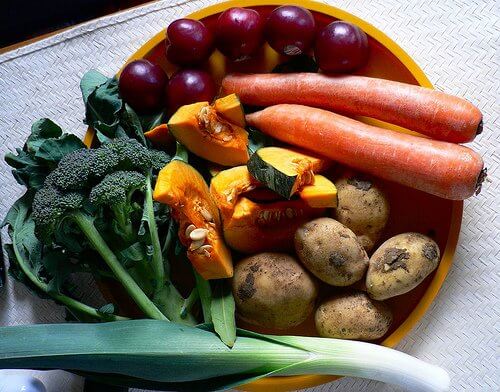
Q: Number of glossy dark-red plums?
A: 6